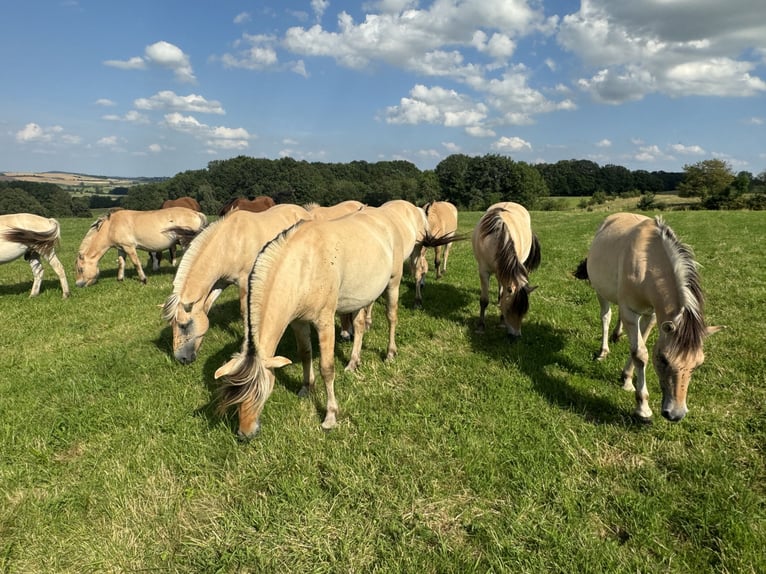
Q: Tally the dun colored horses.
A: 9